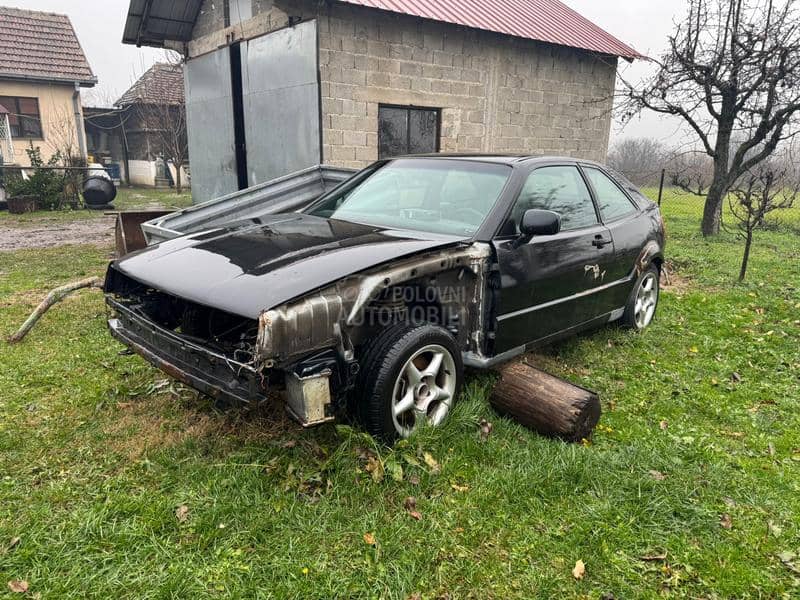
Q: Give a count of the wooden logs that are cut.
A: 1